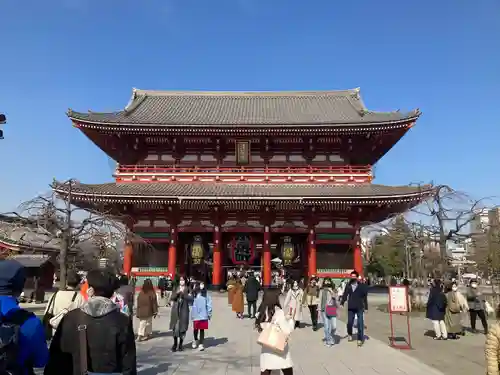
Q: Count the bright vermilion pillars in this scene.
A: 6